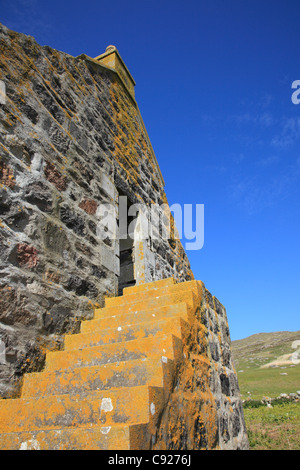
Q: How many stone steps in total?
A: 9